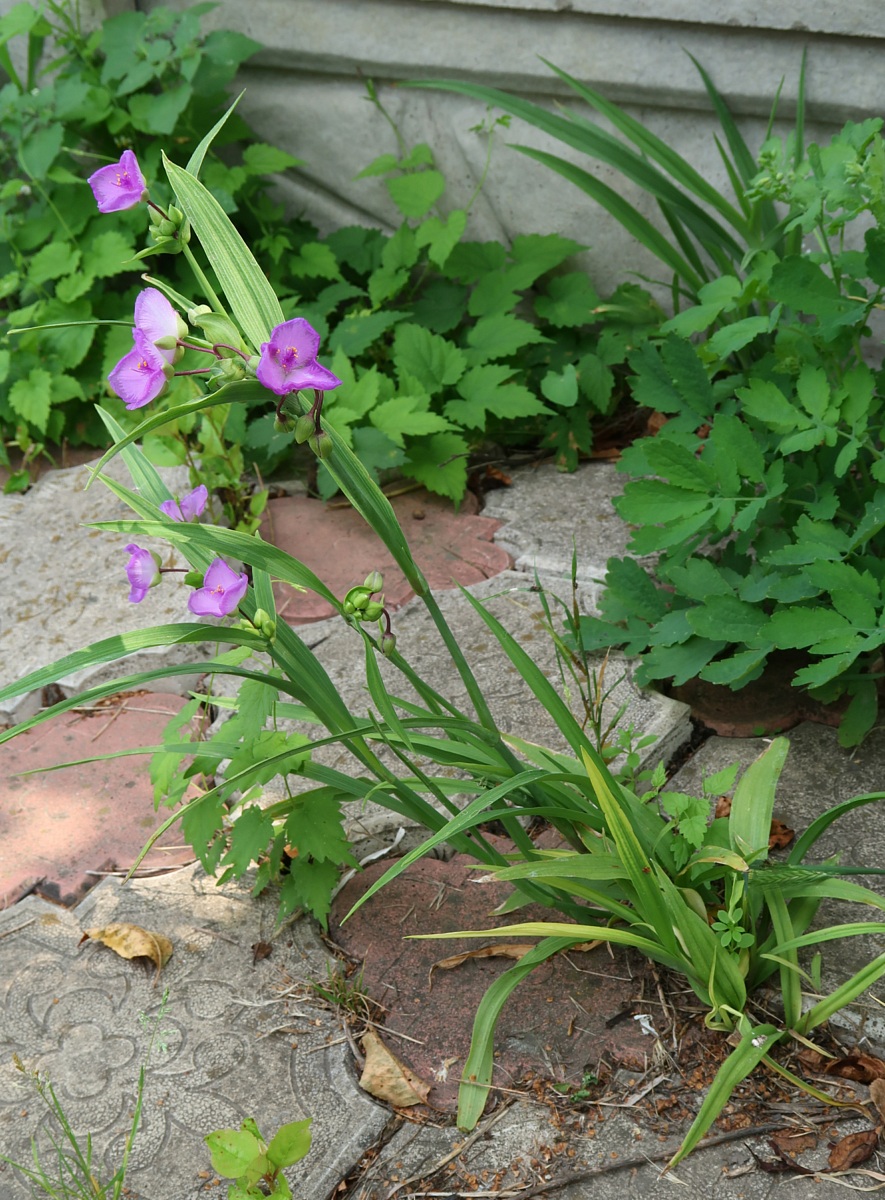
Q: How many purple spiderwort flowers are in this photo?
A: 7